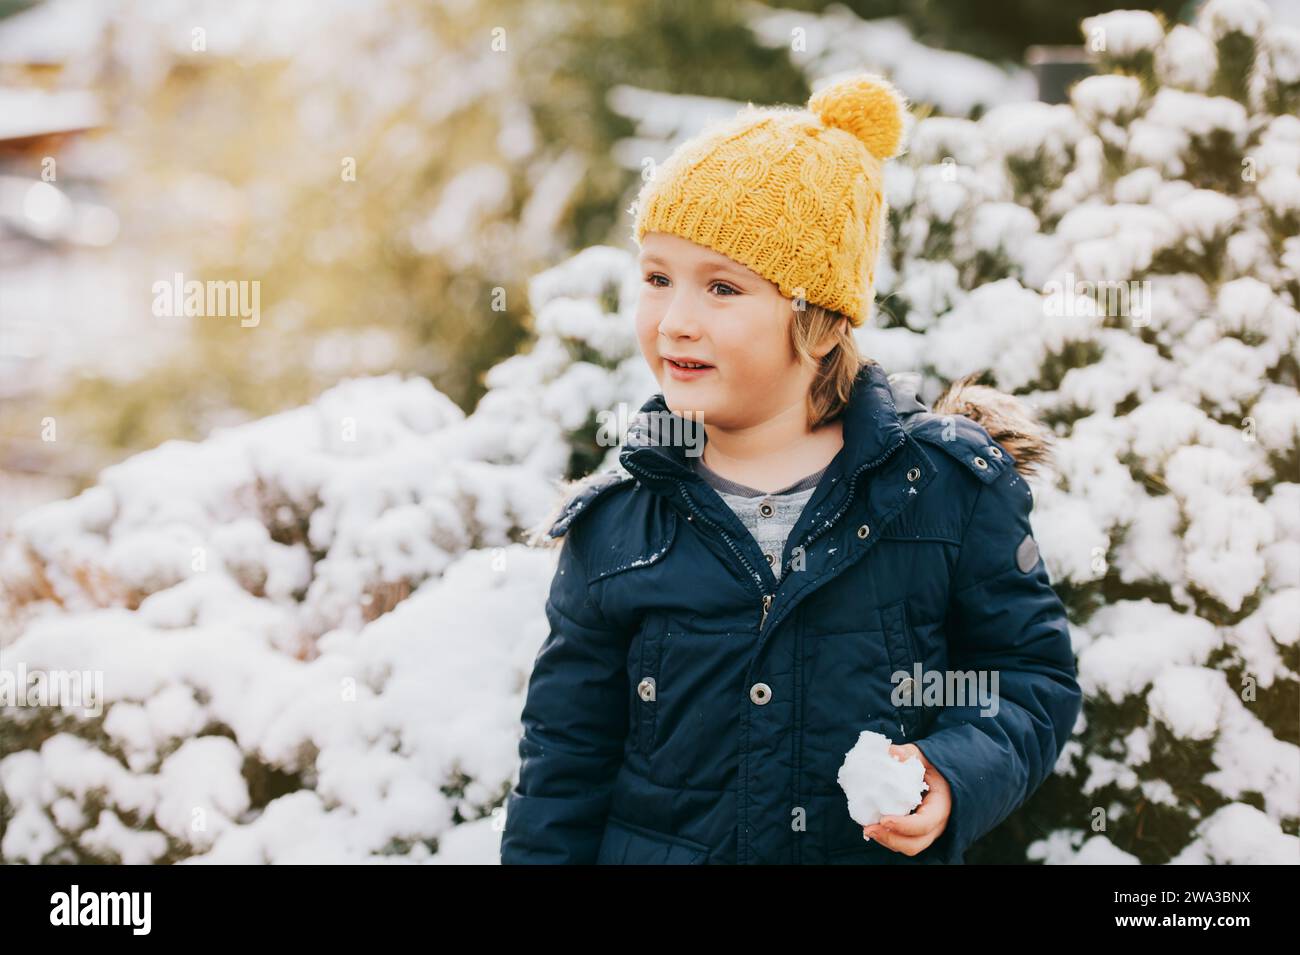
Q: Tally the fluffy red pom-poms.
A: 0